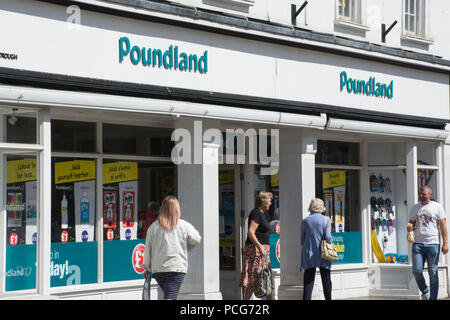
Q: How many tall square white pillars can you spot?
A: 2